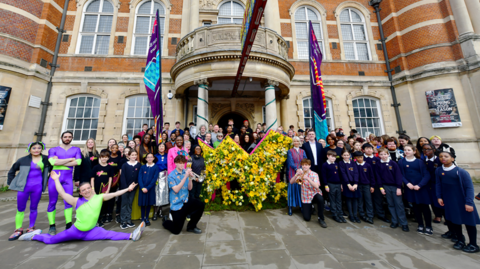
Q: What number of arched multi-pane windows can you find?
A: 9